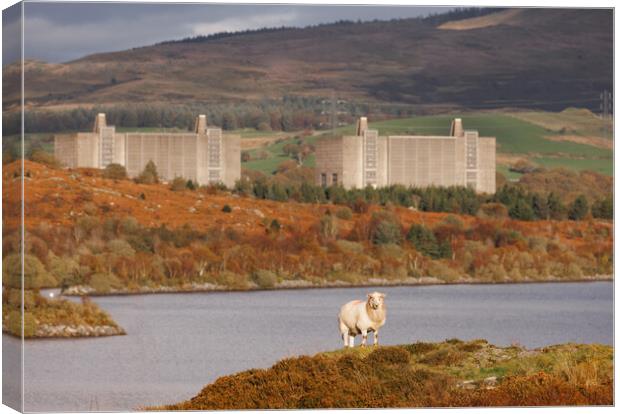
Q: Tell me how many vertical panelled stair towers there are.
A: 4